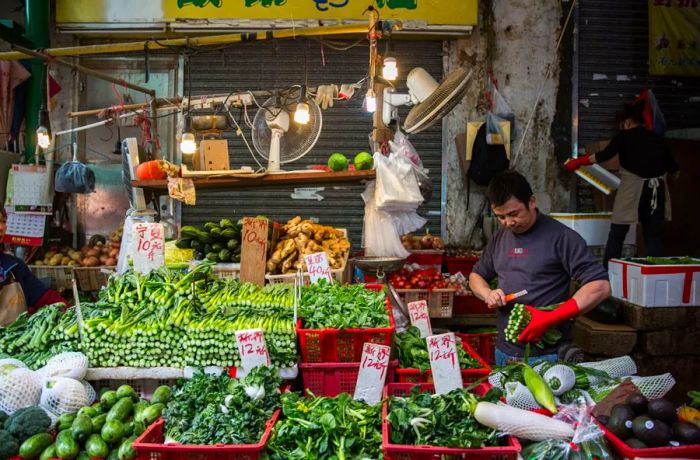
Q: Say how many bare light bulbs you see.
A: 5